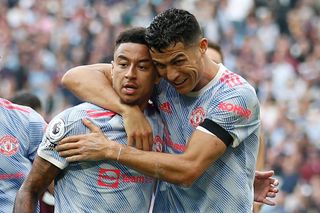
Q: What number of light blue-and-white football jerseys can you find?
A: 3